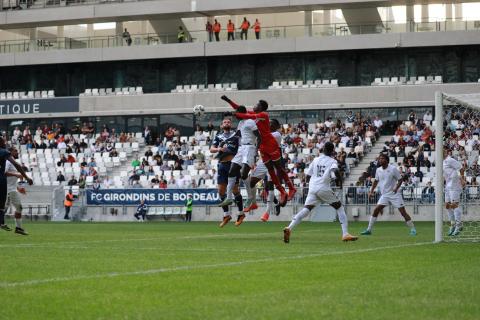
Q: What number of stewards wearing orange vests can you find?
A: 5